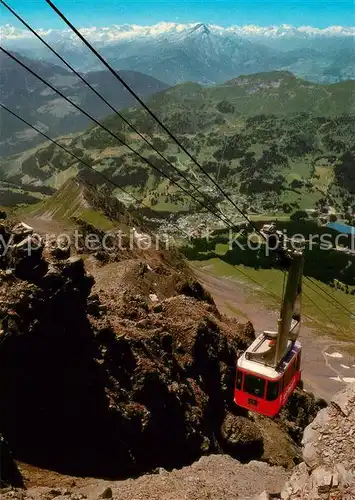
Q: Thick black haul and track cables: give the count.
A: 4